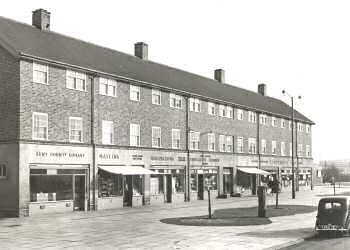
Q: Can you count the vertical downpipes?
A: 4